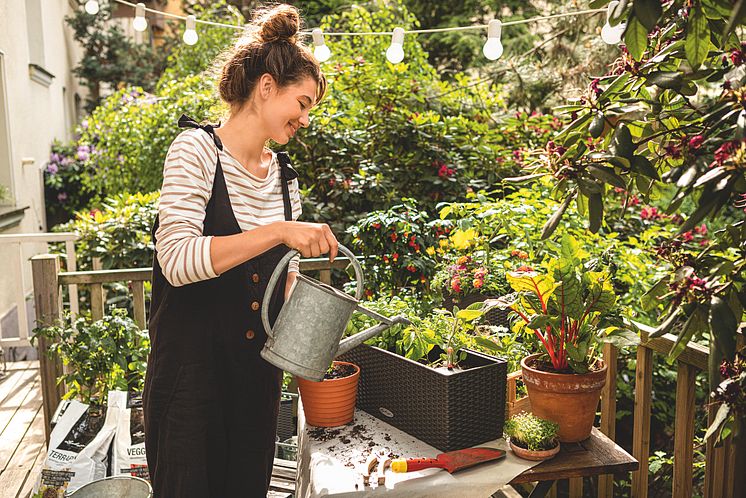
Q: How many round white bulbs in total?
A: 7